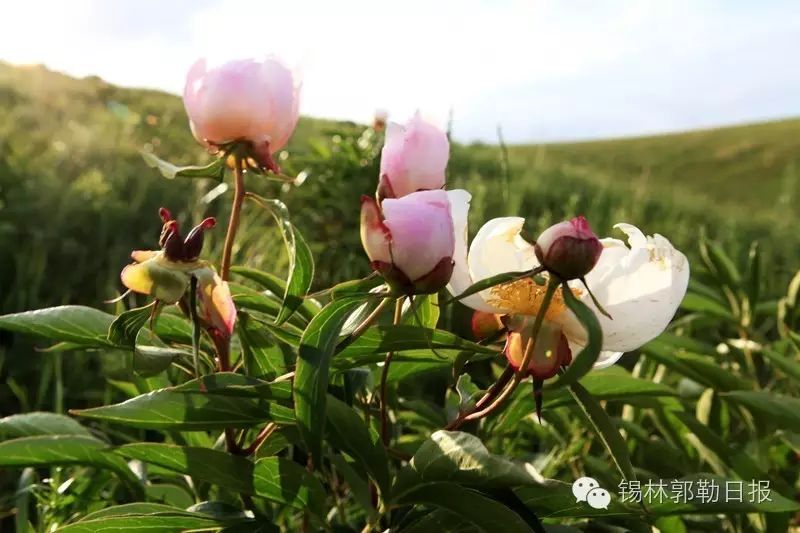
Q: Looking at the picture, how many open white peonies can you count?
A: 1